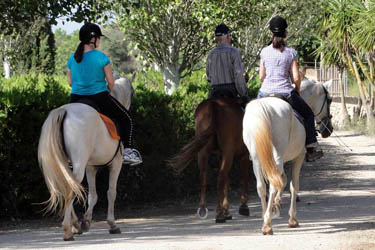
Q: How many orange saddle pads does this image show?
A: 1